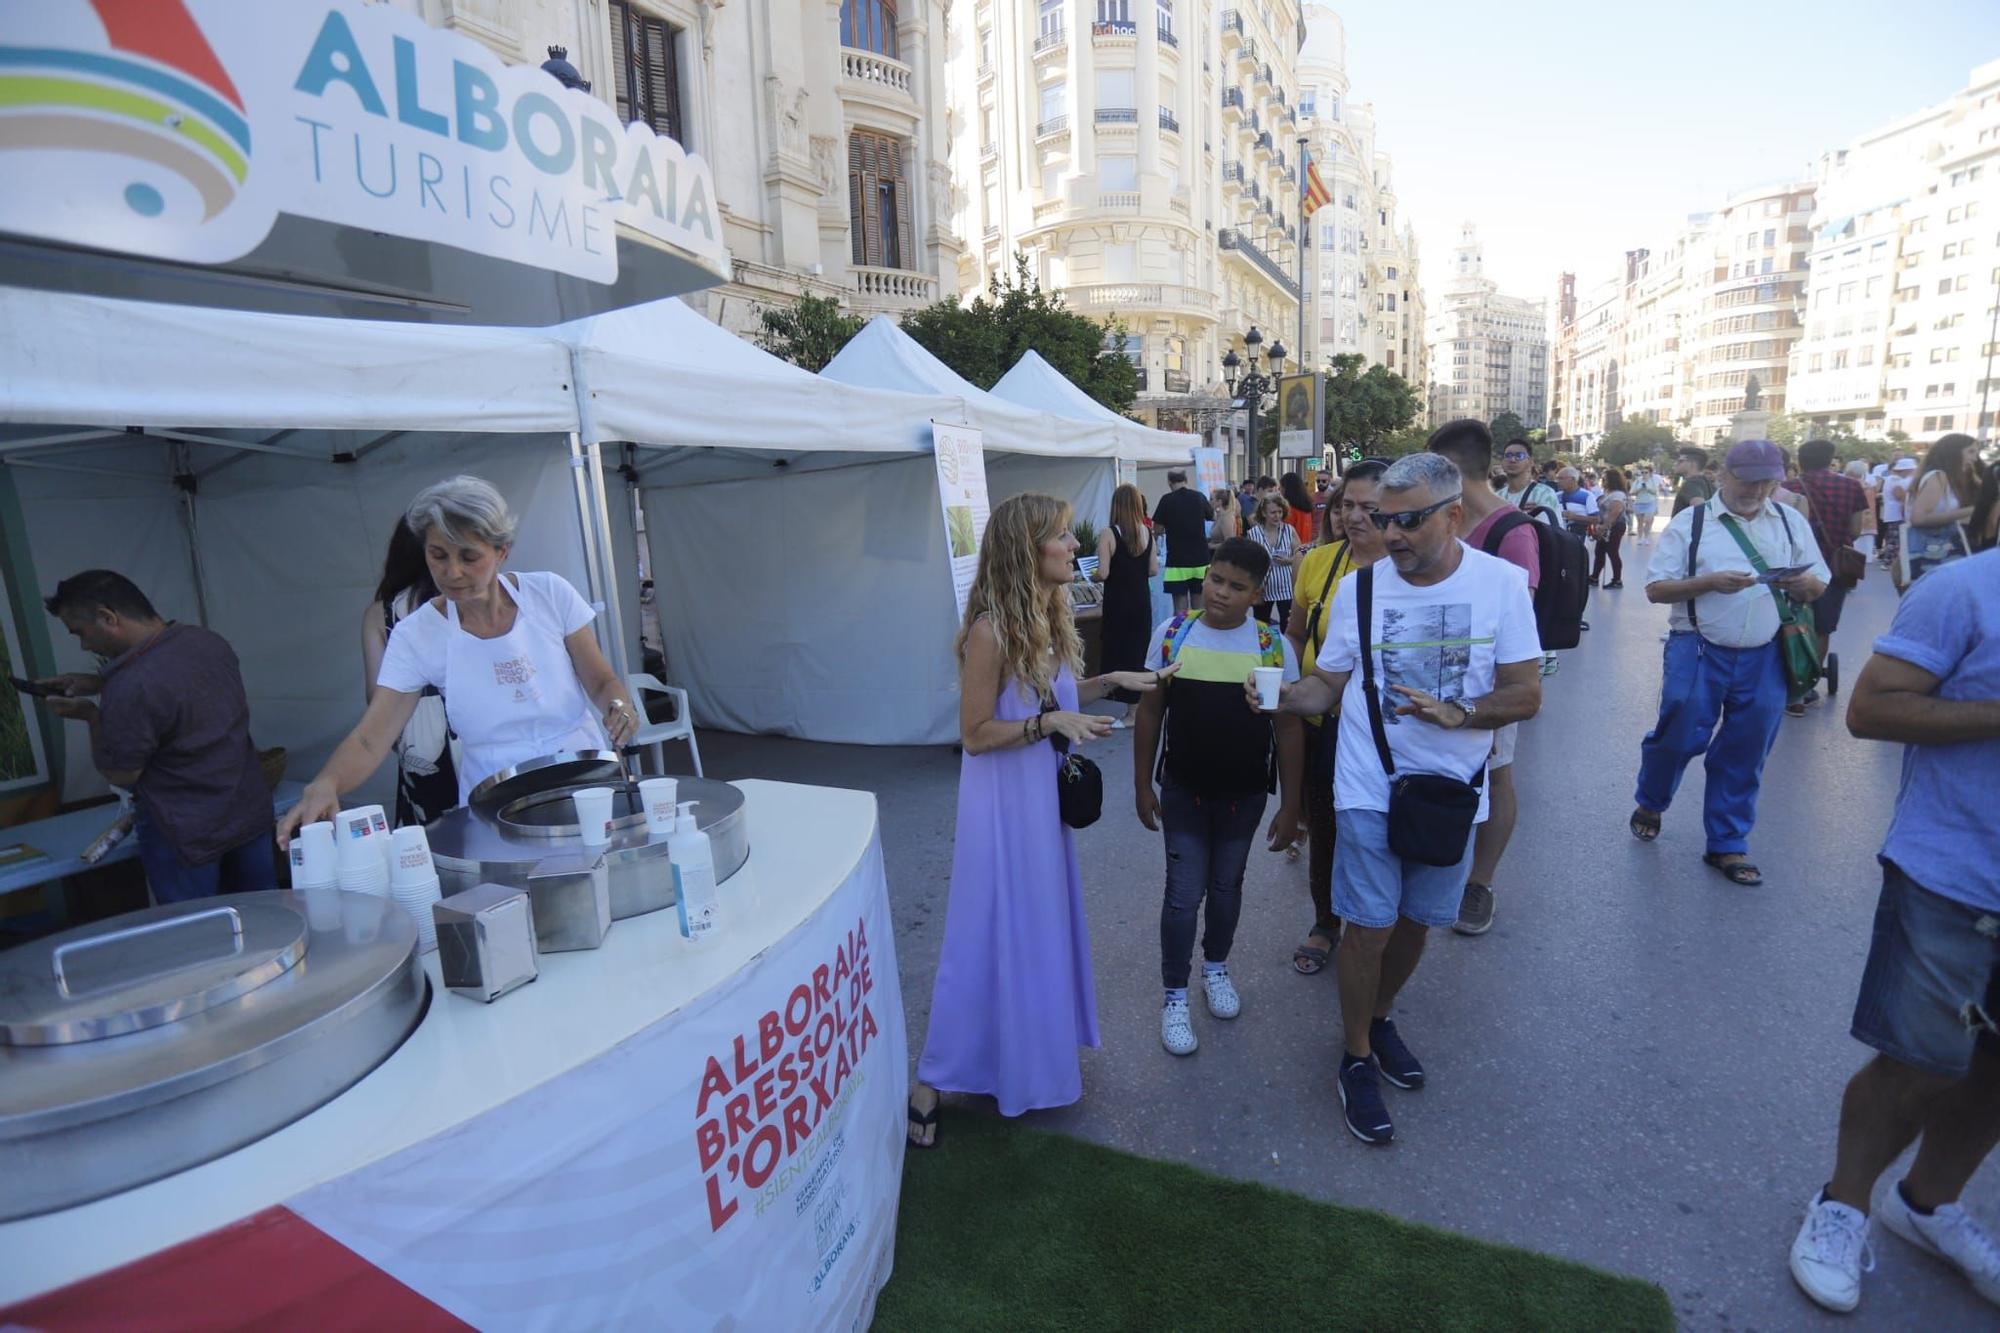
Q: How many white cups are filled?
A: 3